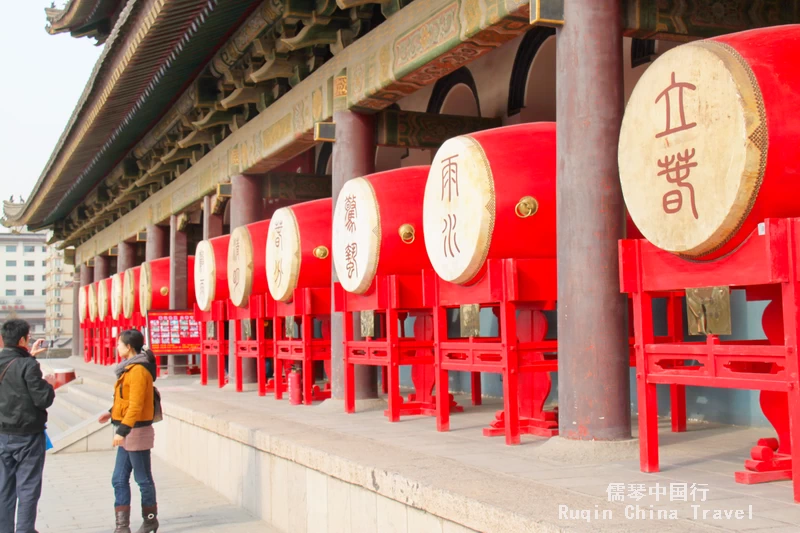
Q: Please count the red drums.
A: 12